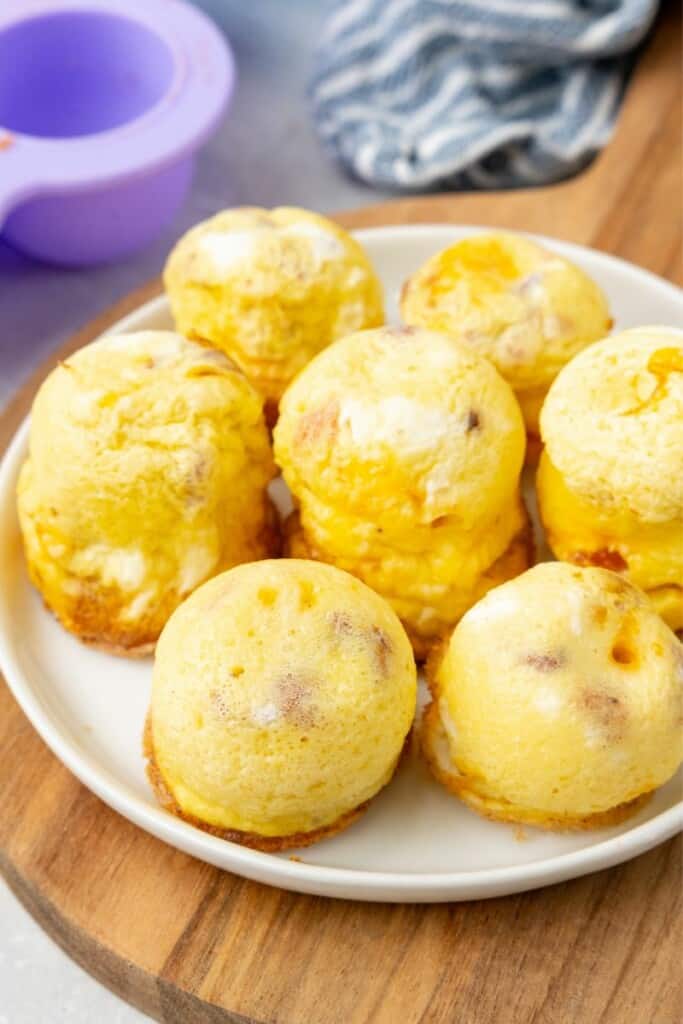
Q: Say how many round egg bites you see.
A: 7